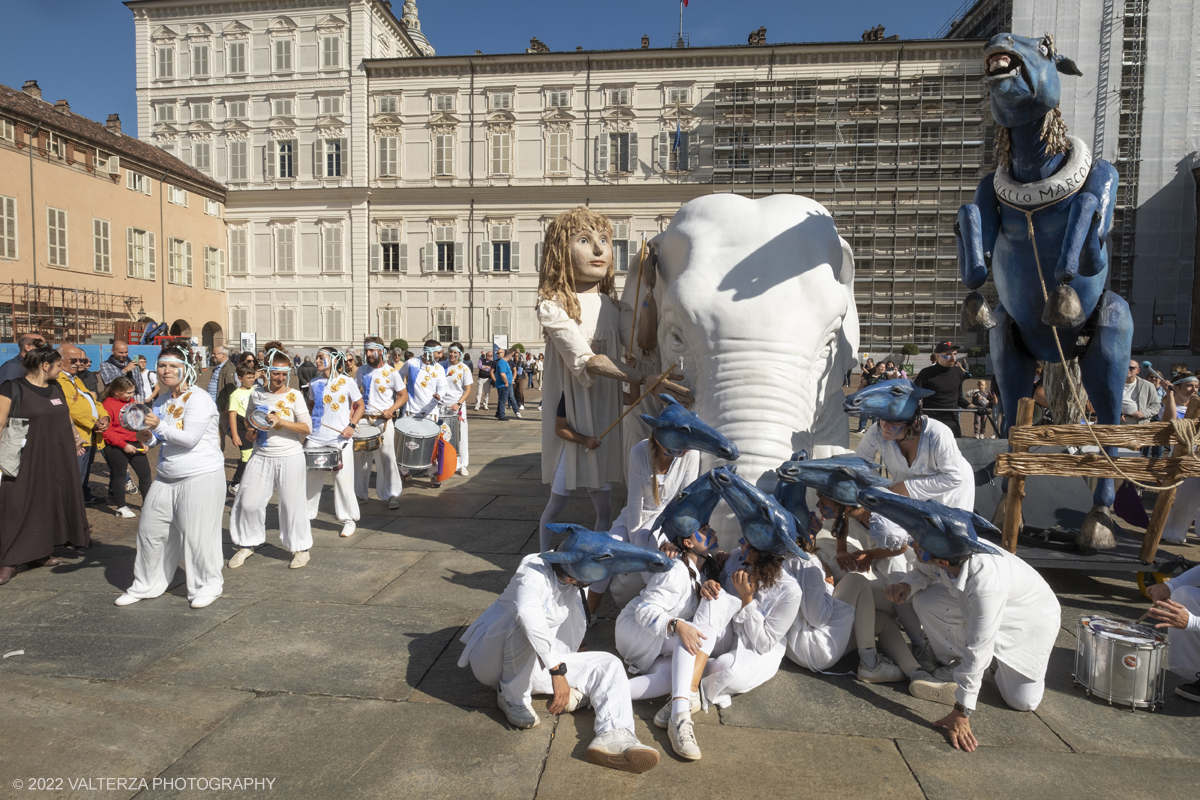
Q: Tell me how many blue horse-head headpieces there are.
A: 8